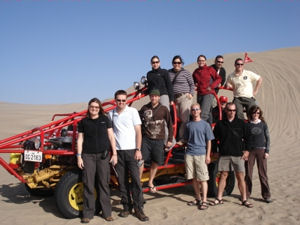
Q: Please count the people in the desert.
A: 12